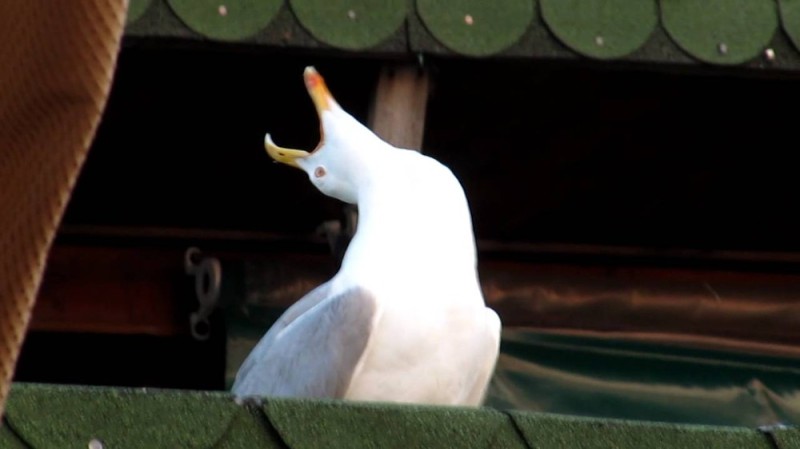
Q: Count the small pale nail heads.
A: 7